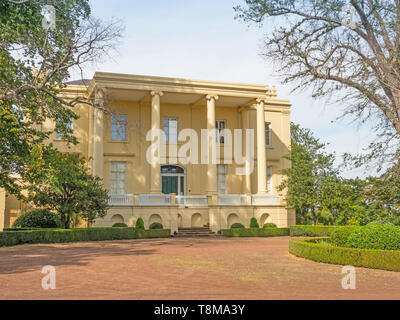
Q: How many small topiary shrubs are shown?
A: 6